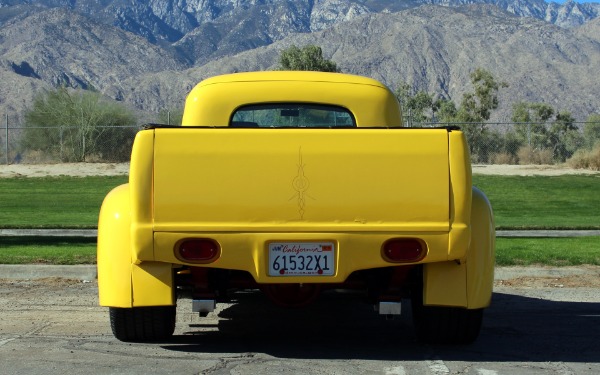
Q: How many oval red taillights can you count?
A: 2